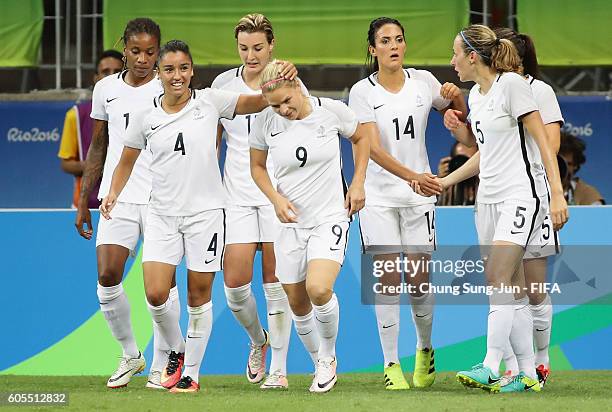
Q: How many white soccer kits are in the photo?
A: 7